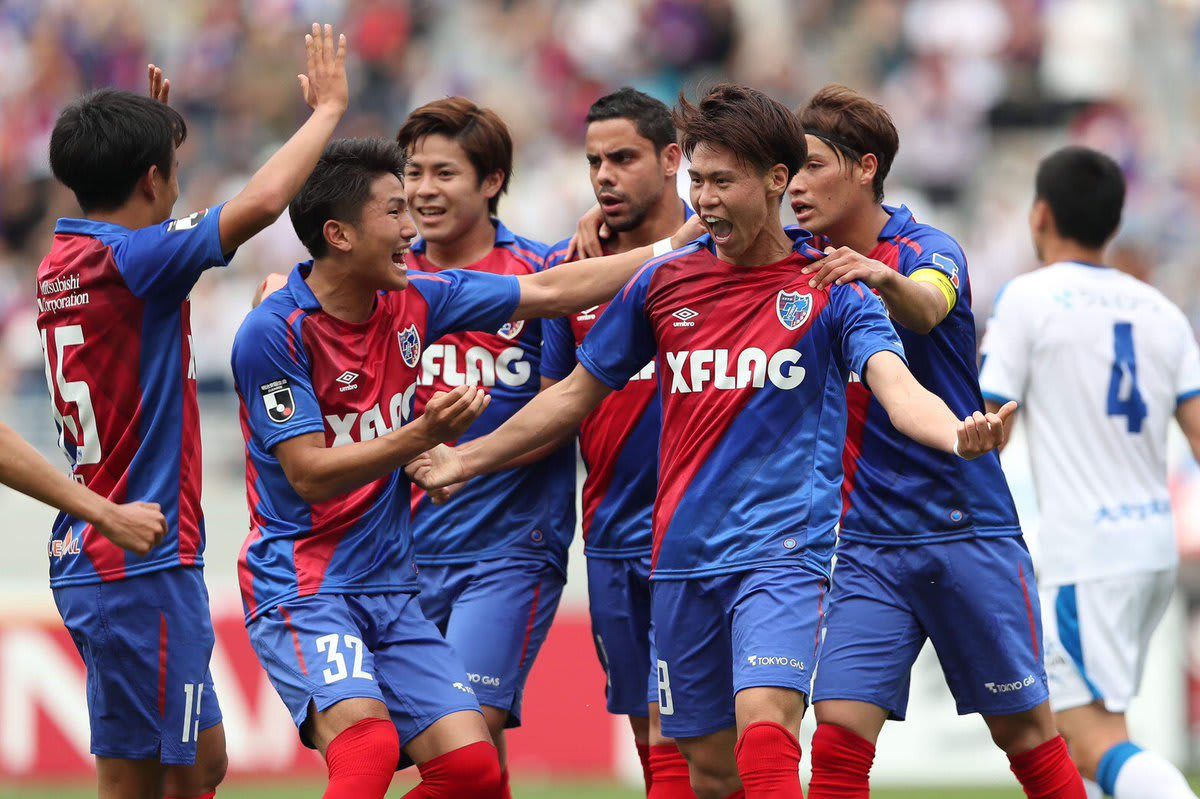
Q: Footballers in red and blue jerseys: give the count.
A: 6